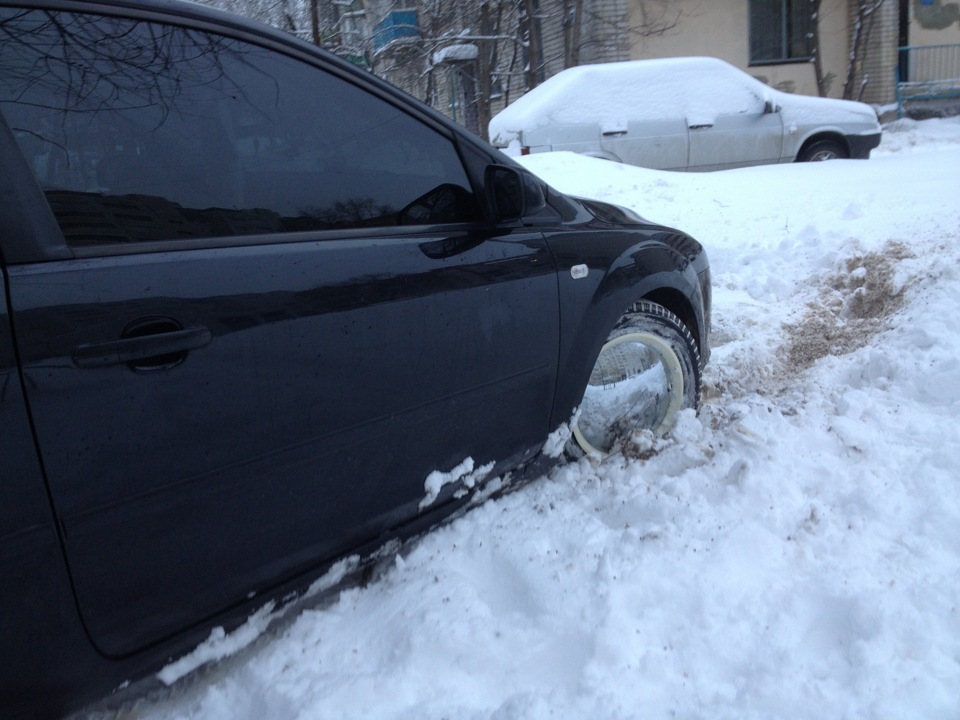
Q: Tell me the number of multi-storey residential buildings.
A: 1